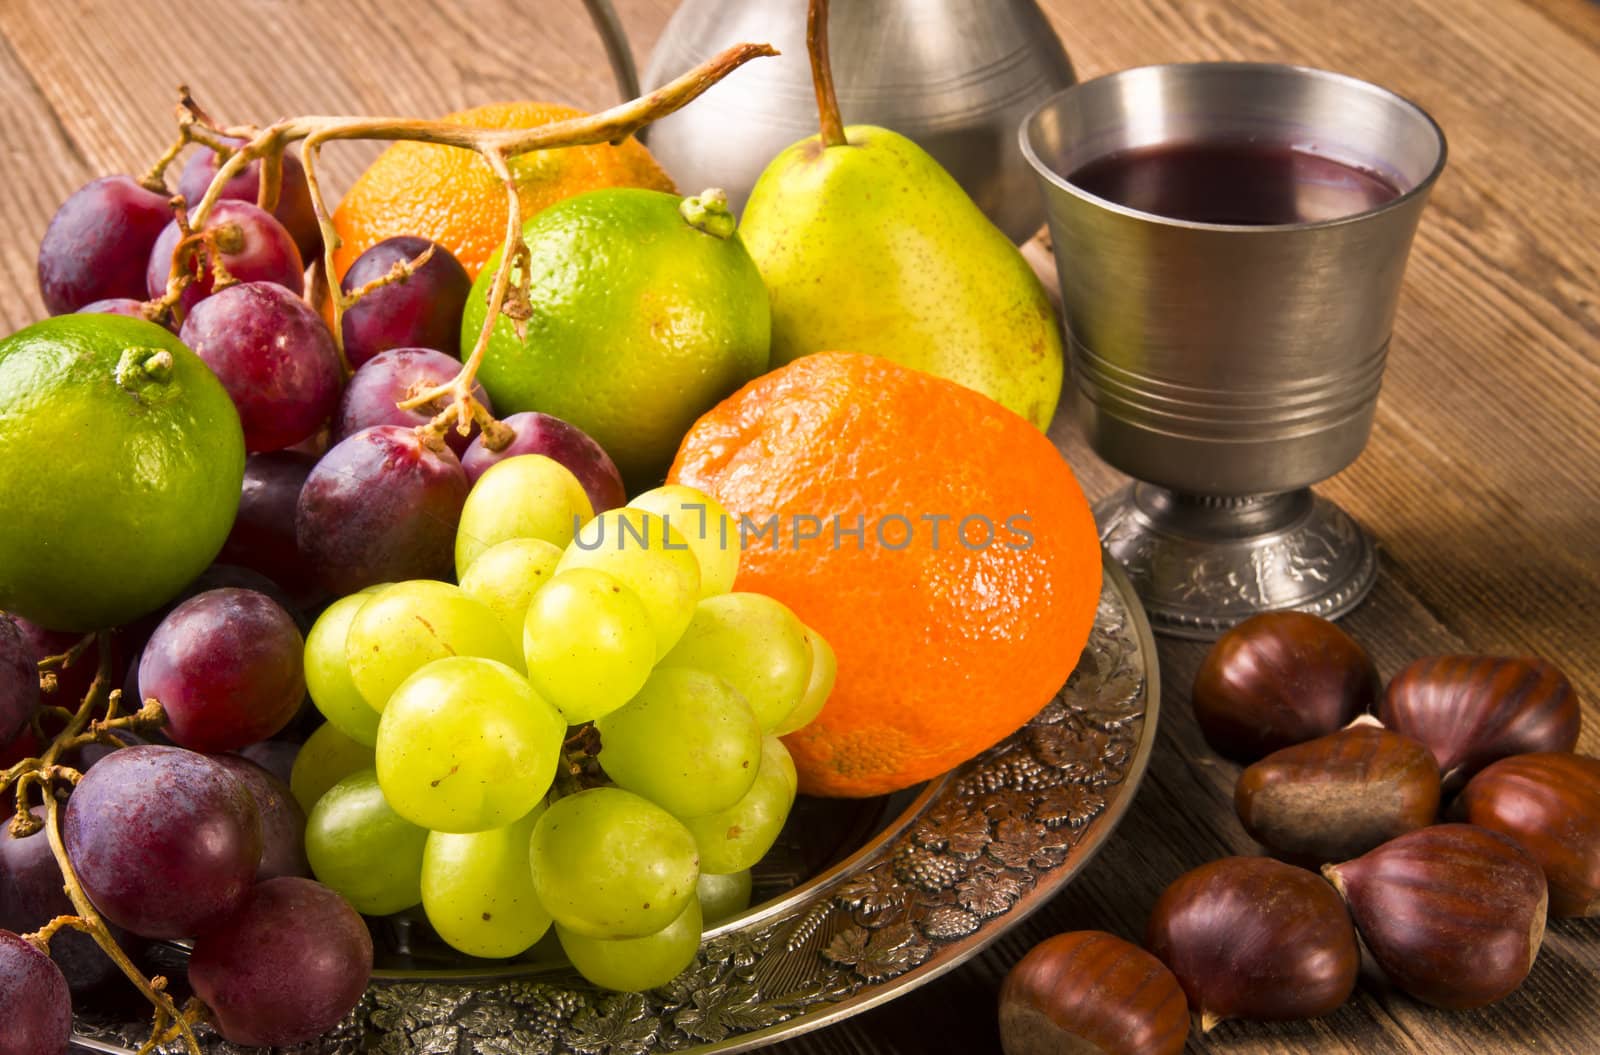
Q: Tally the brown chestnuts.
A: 7